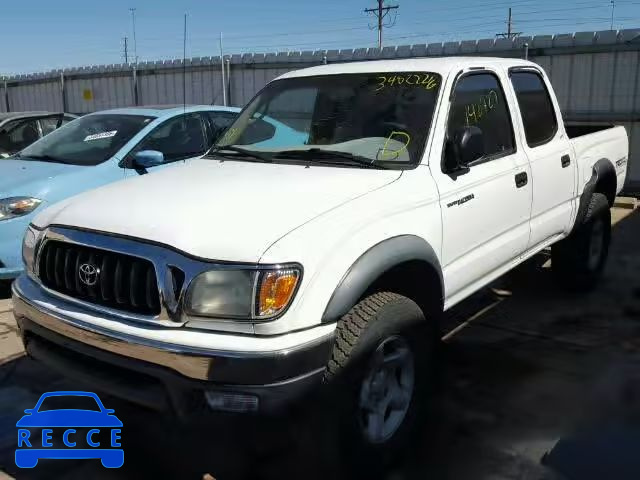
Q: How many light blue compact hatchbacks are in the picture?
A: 1